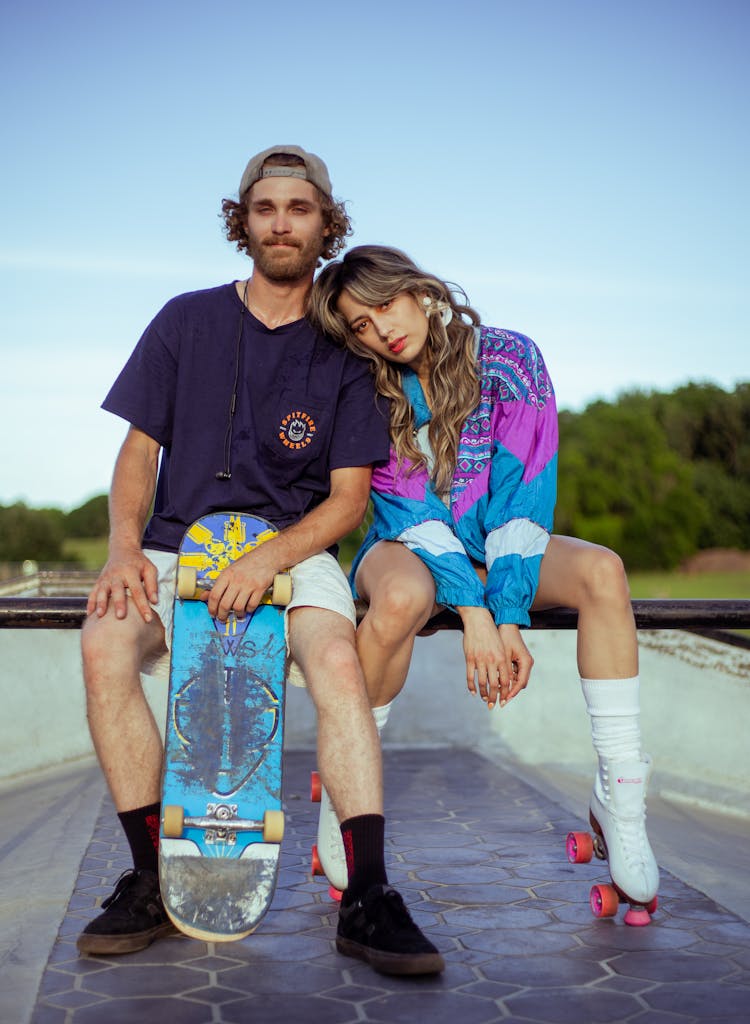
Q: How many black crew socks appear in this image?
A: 2